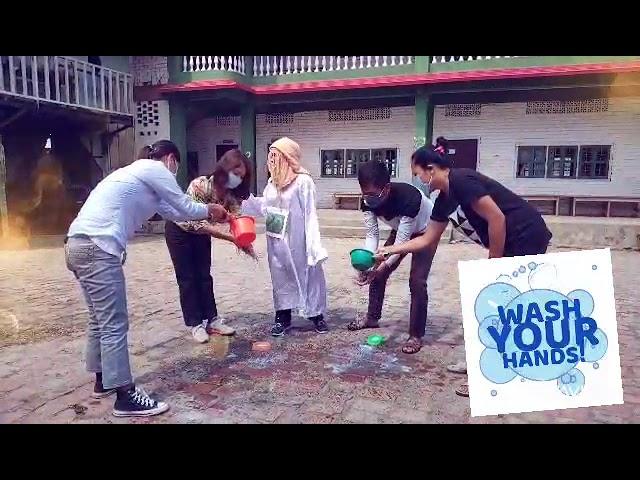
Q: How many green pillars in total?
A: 3